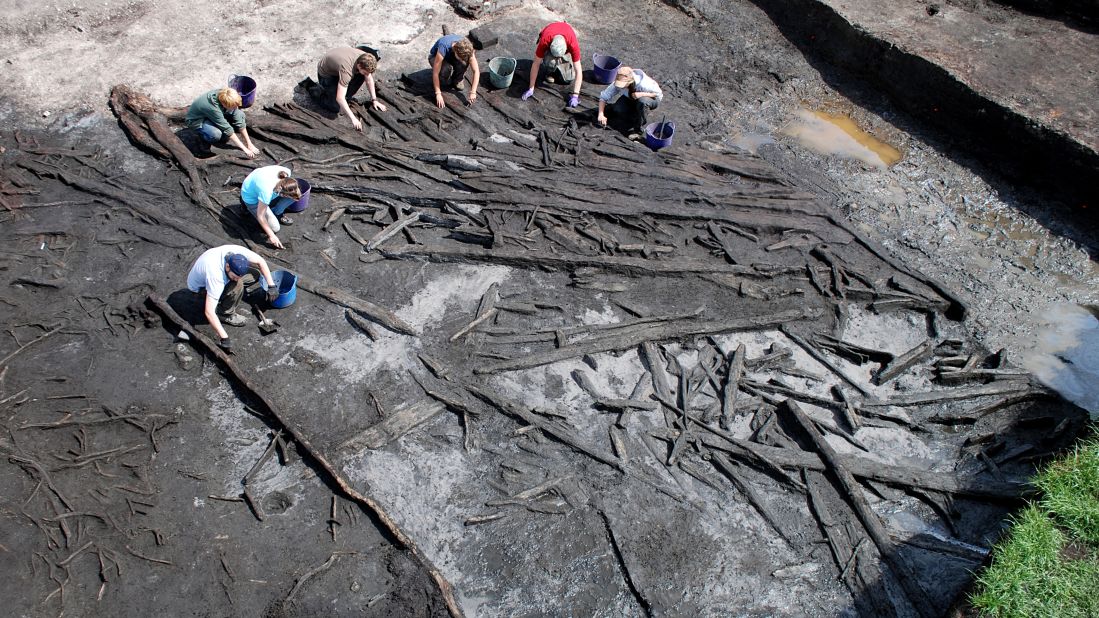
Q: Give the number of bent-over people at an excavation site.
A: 7